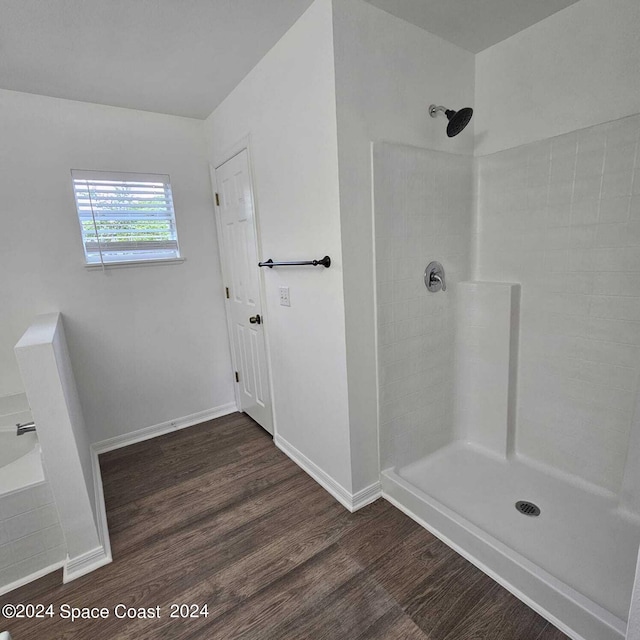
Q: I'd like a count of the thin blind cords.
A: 1